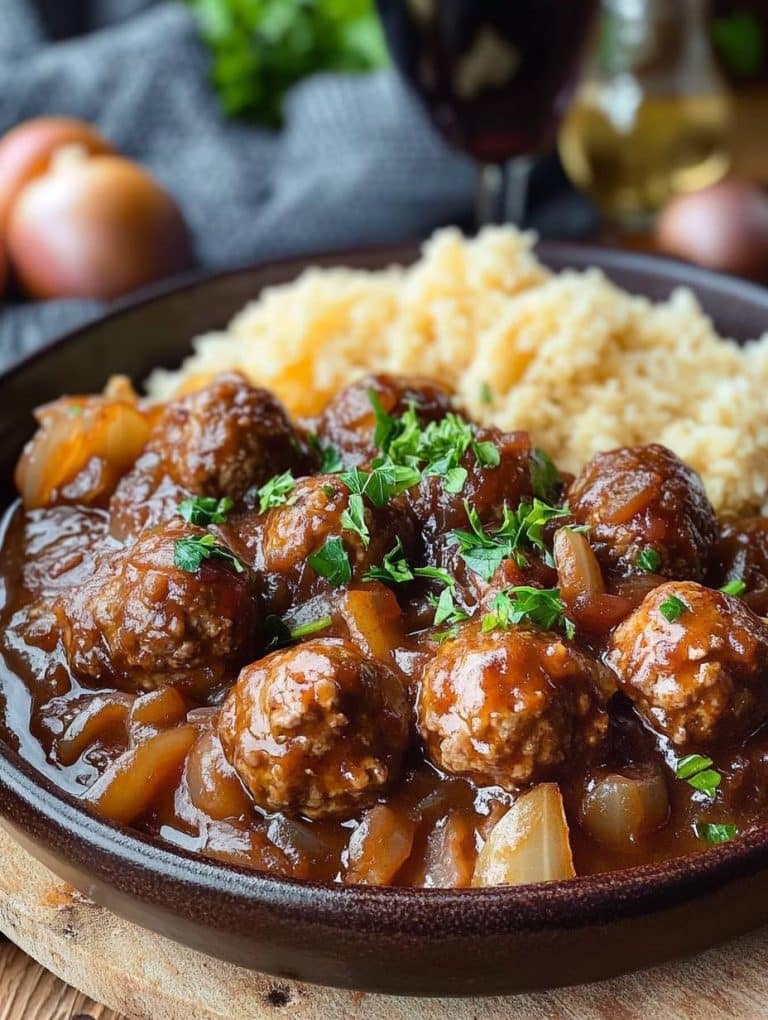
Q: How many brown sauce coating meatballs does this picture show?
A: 9